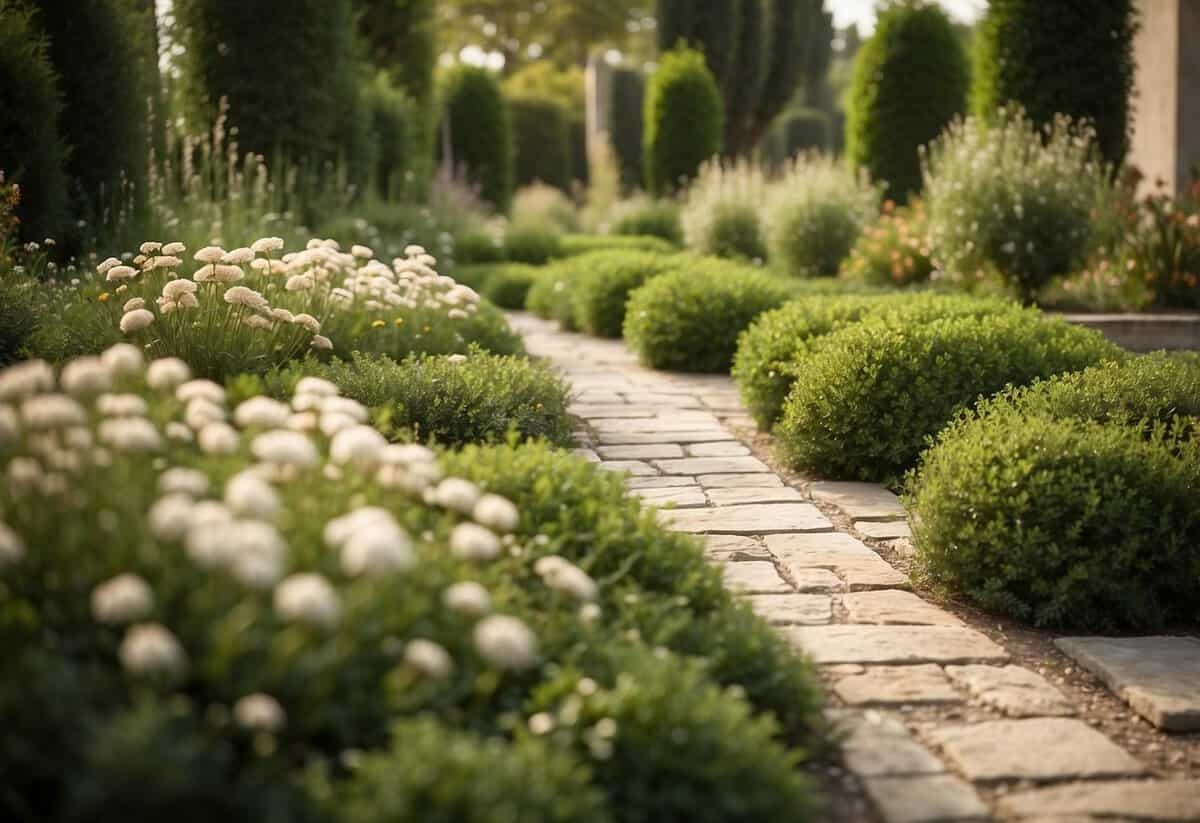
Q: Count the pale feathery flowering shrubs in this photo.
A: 3